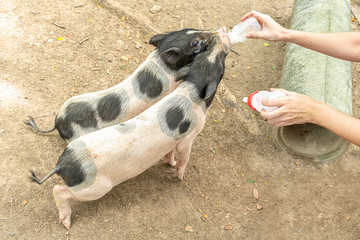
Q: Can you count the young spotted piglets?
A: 2